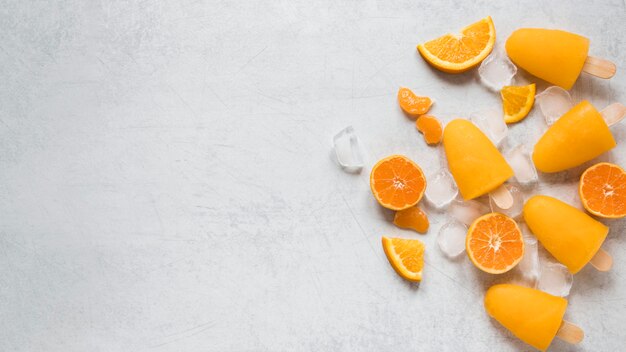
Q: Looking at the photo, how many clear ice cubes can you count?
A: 11